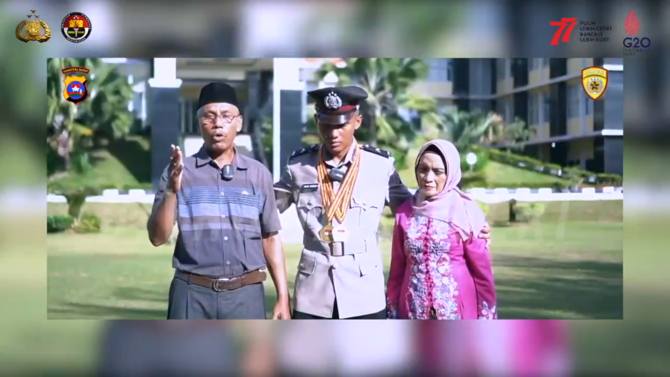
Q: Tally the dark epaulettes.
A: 2